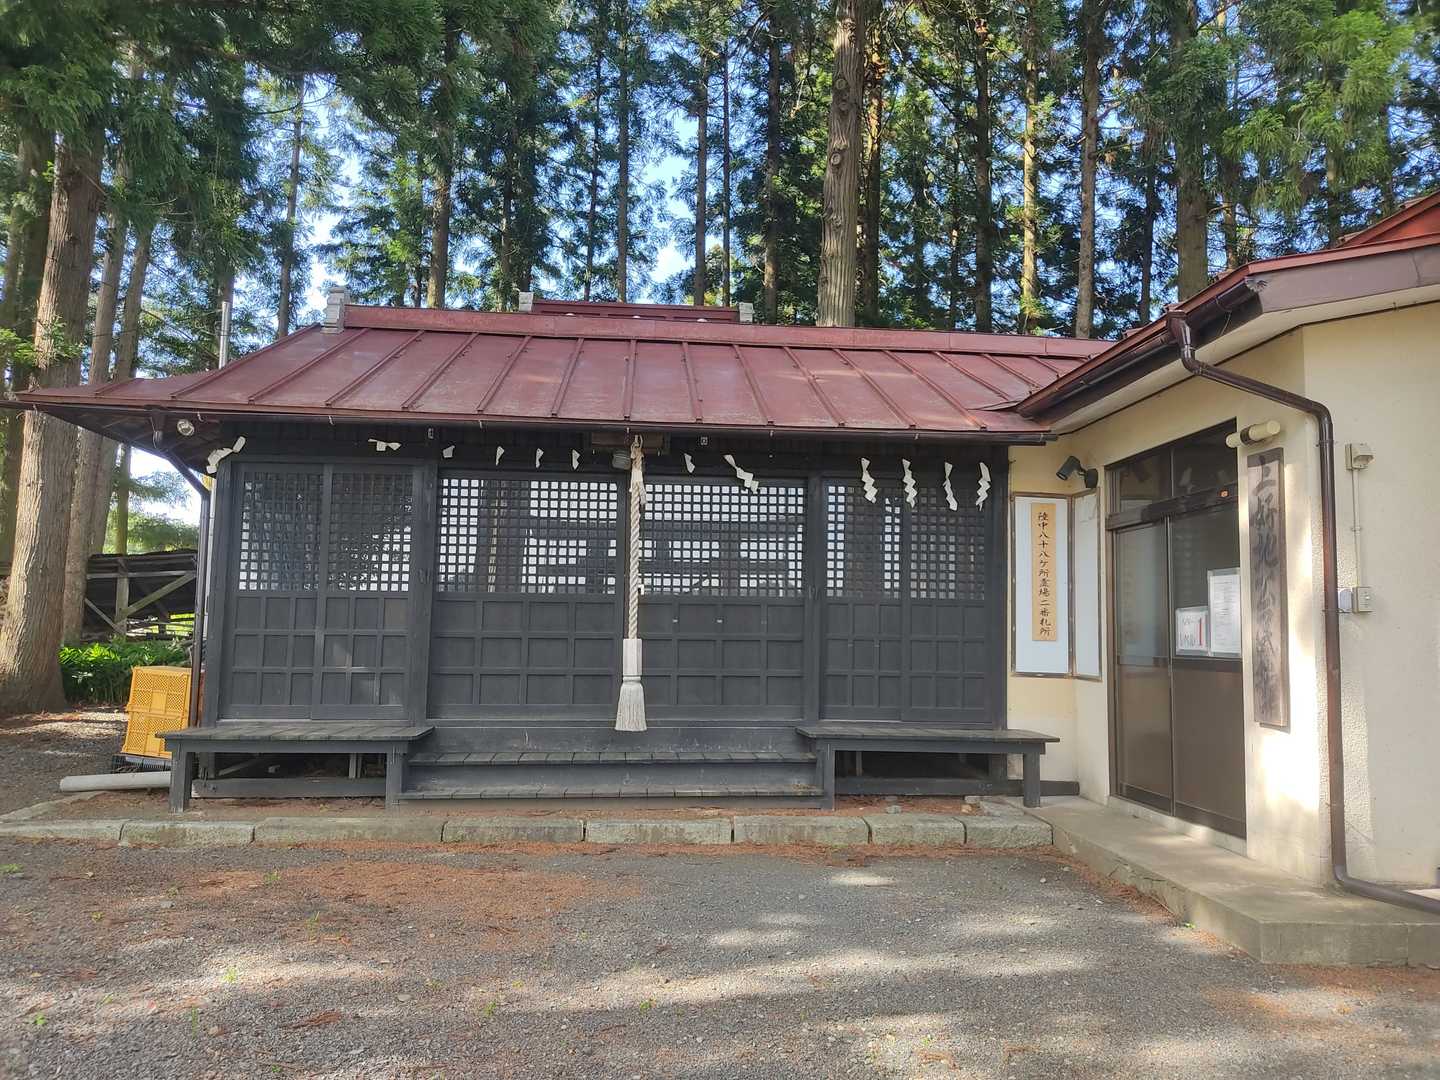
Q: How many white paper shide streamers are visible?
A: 12